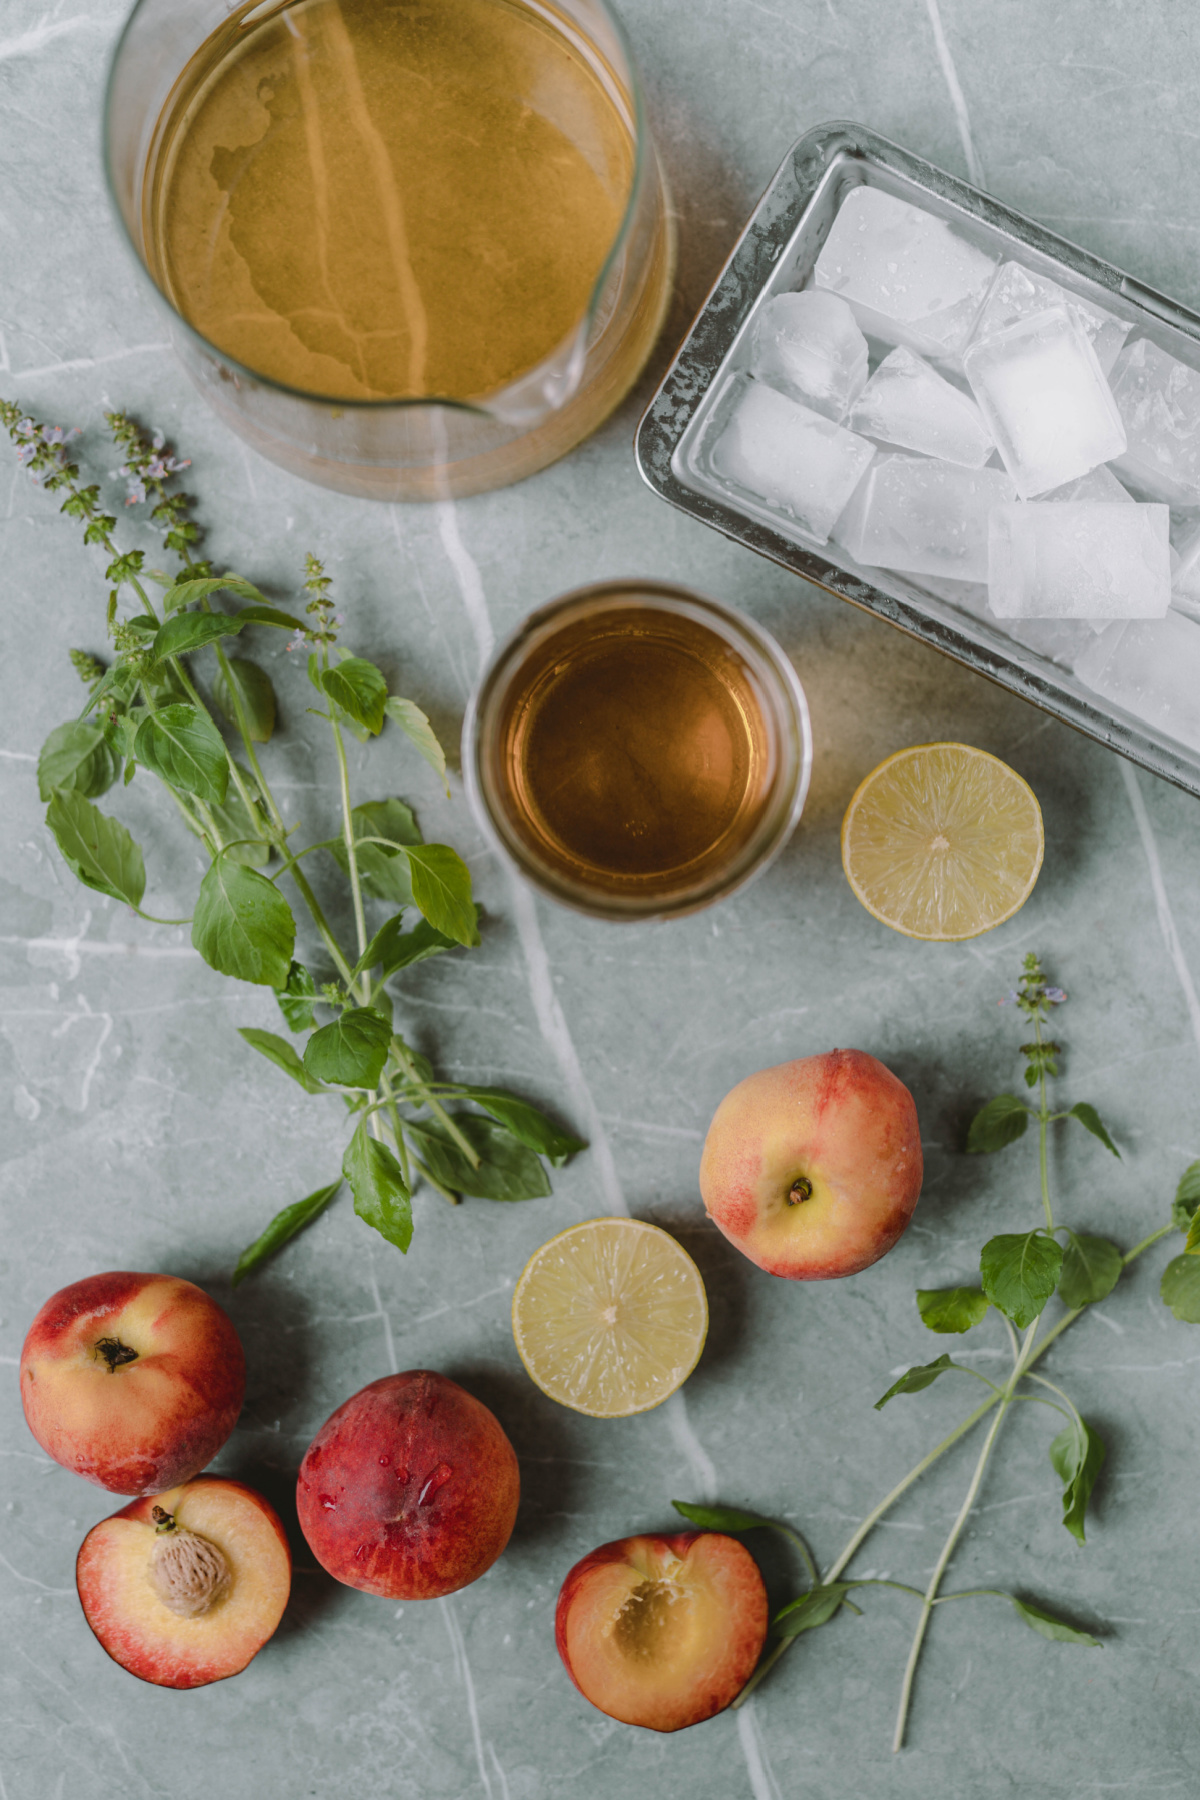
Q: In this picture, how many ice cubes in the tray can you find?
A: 12